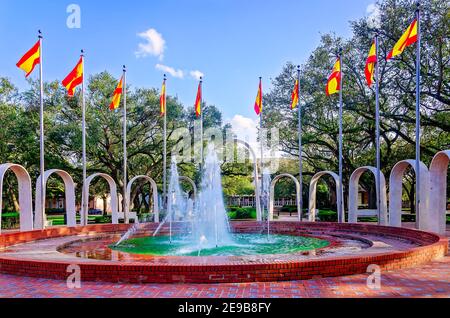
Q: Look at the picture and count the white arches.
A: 11